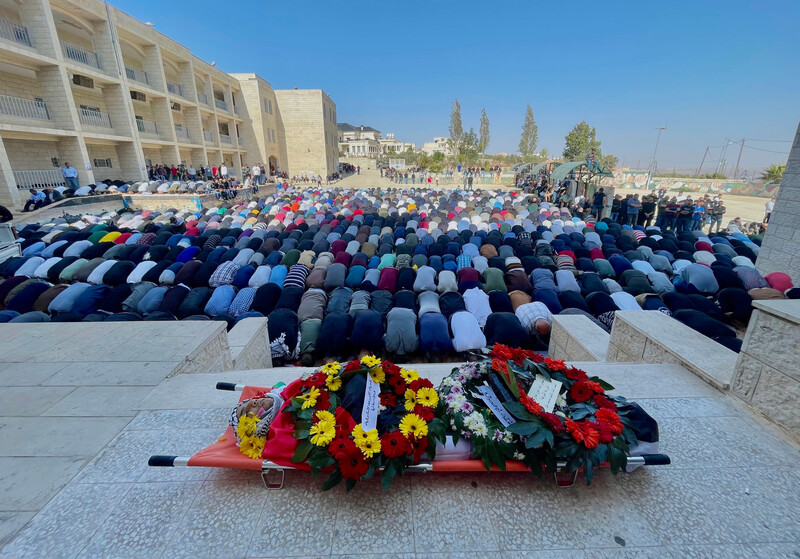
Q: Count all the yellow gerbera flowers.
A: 15